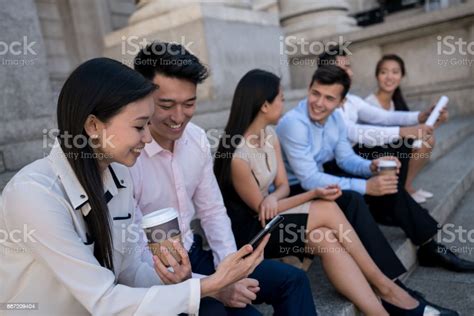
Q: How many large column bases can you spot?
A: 2